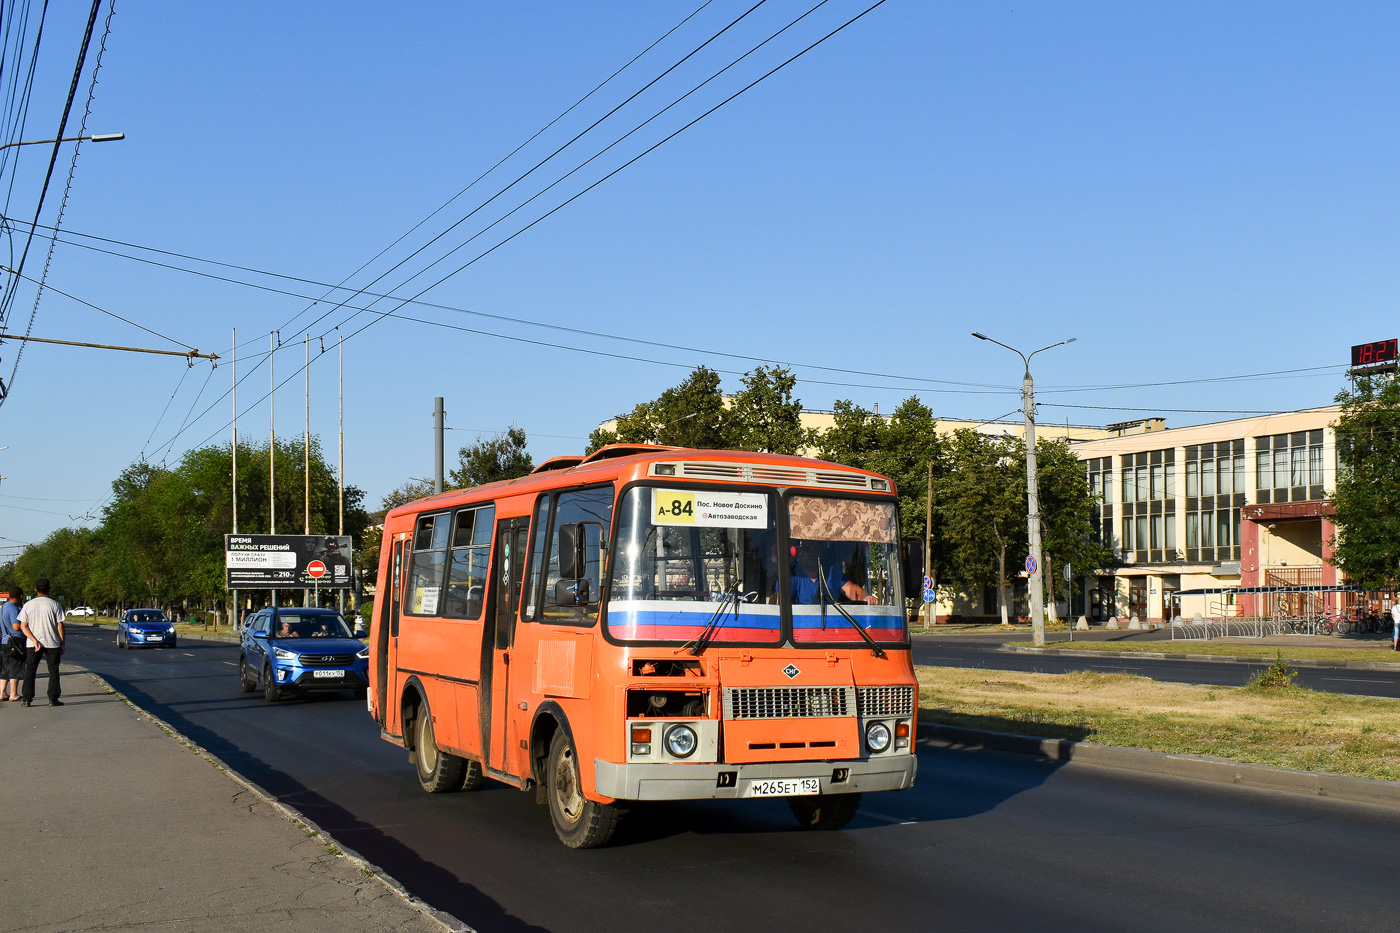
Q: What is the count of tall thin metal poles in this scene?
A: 4